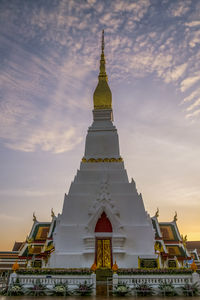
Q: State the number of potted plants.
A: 8